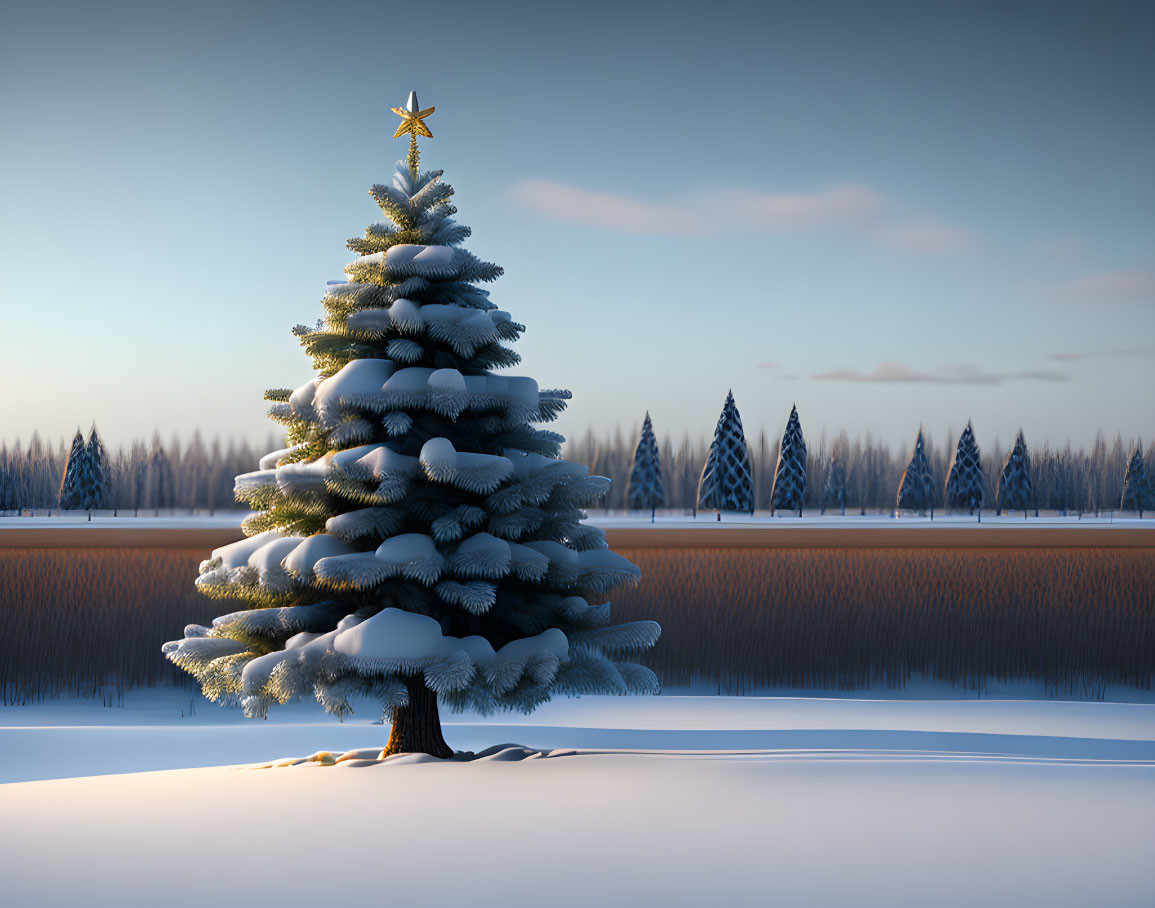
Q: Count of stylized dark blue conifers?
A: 9